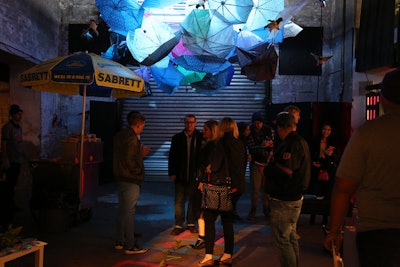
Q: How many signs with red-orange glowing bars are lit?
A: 1